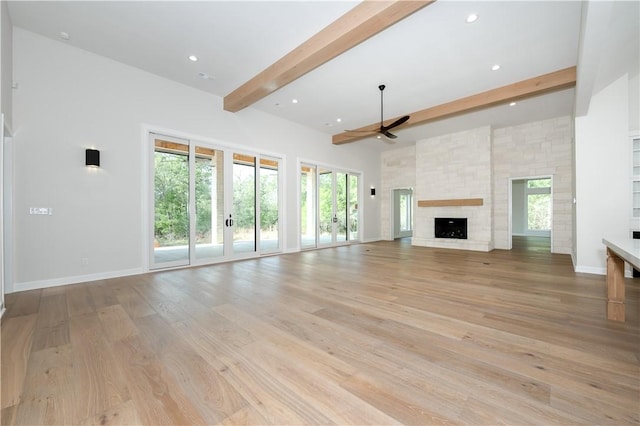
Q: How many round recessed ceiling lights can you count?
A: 7